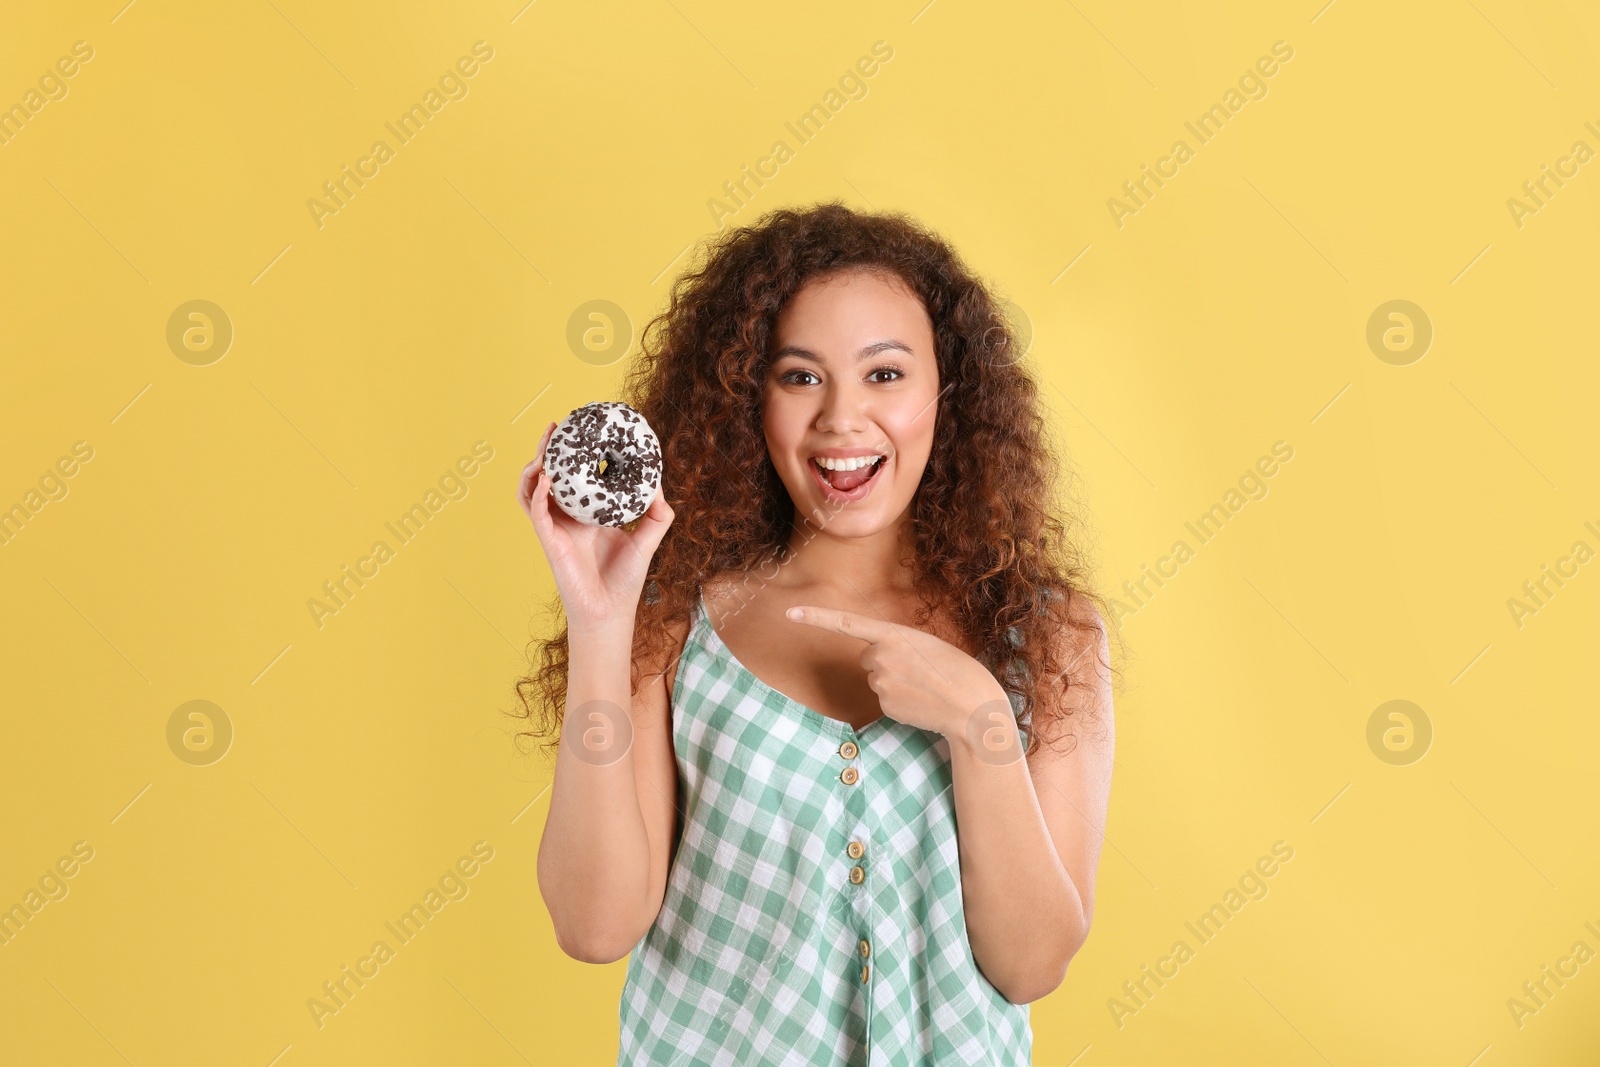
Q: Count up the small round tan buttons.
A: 6